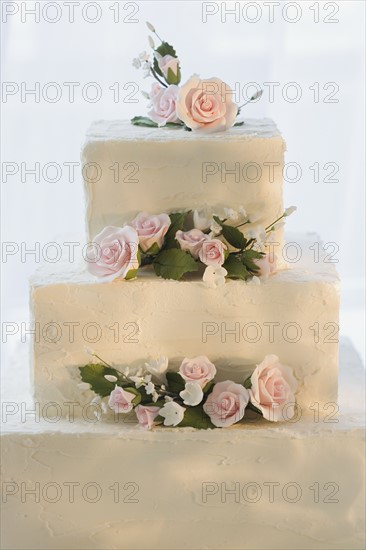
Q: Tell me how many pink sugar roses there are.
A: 13